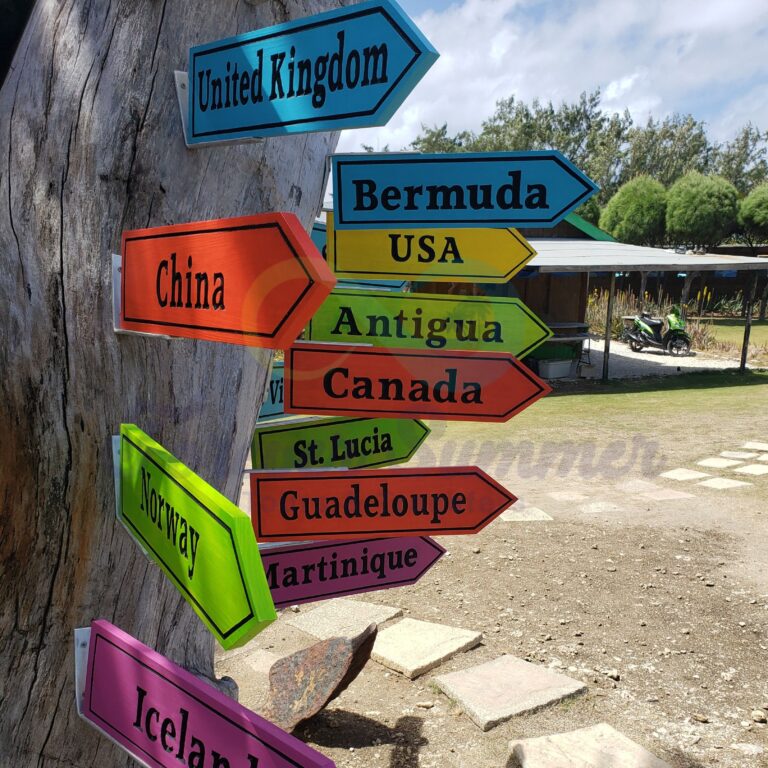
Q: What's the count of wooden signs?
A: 13